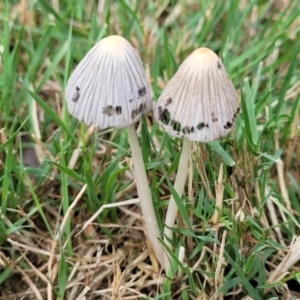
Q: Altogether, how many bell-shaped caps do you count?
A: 2